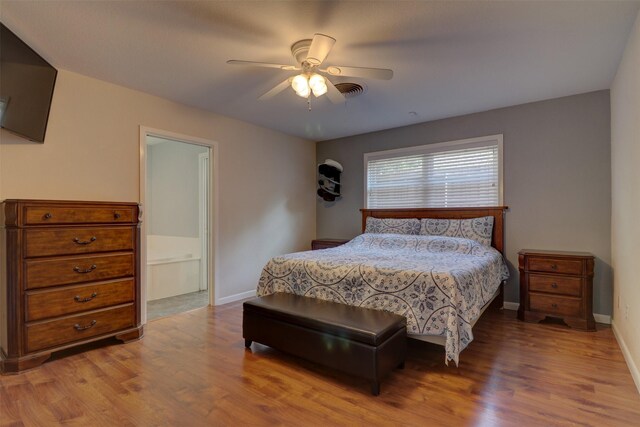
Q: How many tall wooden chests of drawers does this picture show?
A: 1